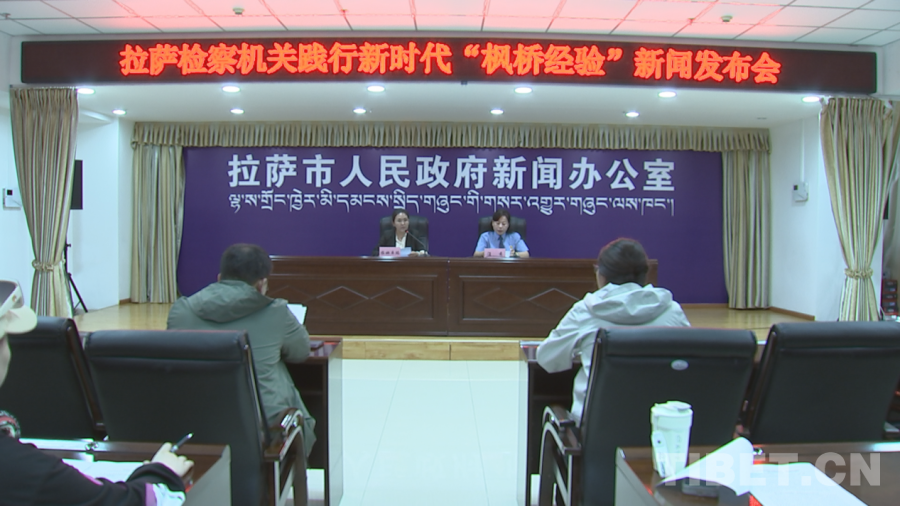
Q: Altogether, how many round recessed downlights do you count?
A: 11